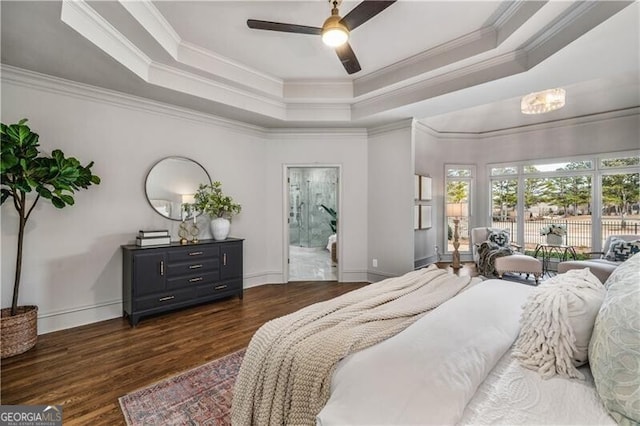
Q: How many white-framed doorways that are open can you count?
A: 1